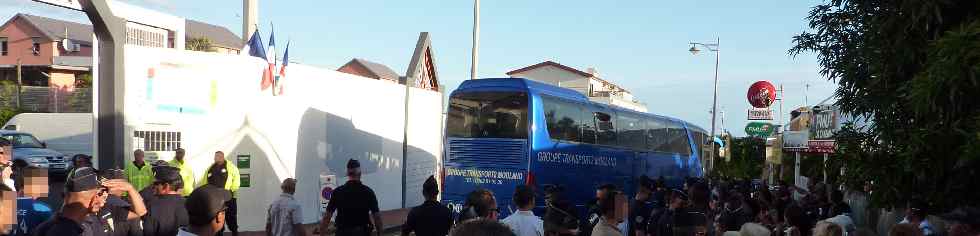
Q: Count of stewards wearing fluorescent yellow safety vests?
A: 3